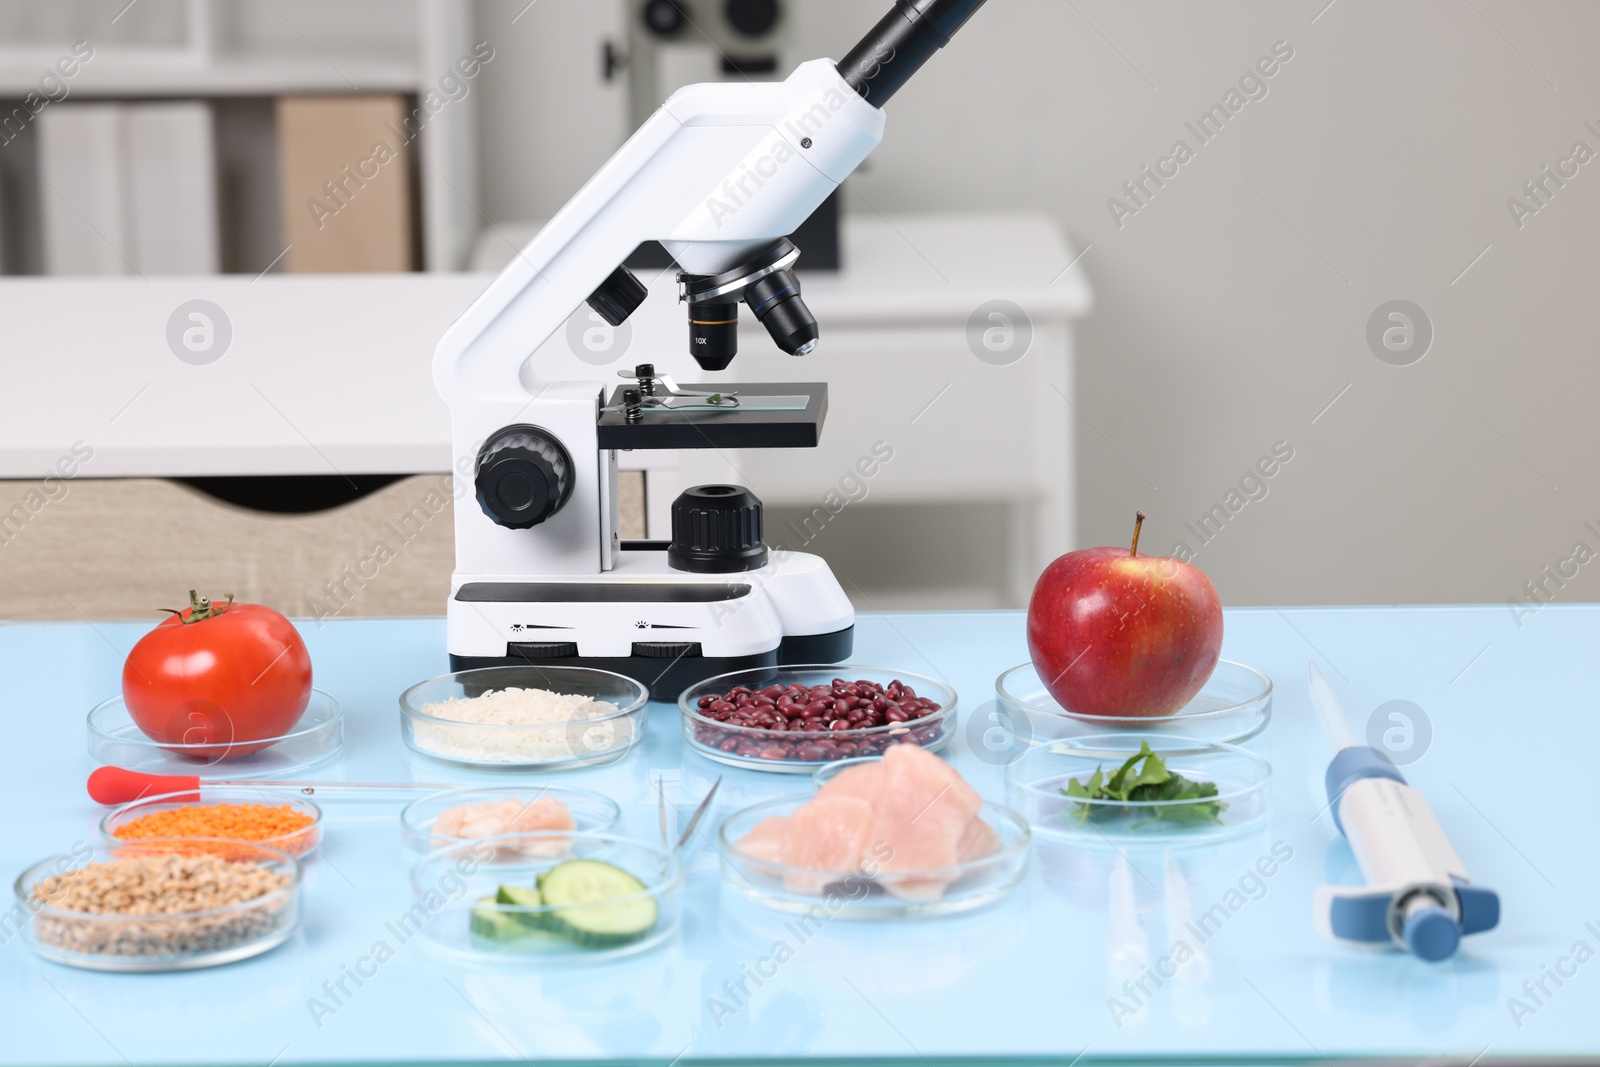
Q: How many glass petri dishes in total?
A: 11